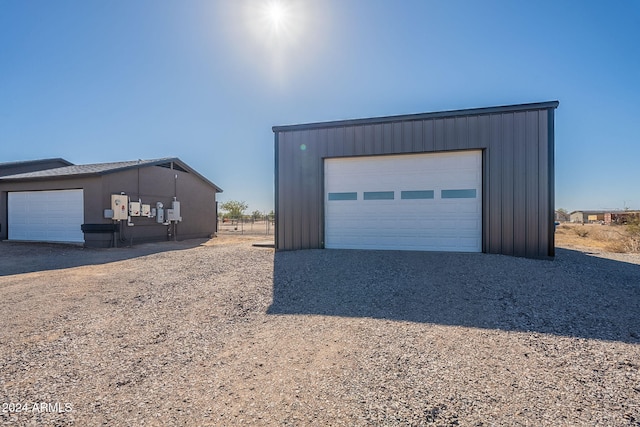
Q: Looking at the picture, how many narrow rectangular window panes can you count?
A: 4